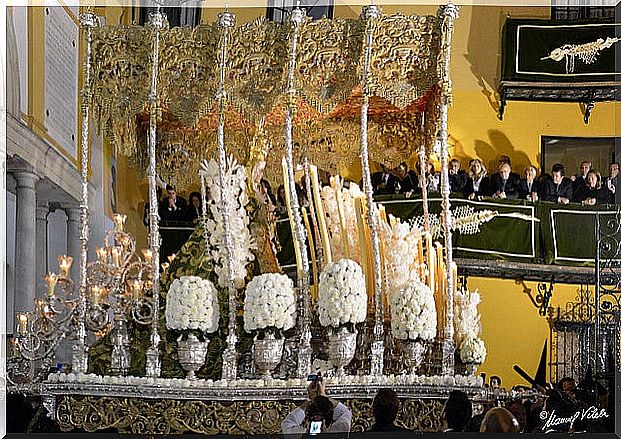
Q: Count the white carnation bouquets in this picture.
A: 5